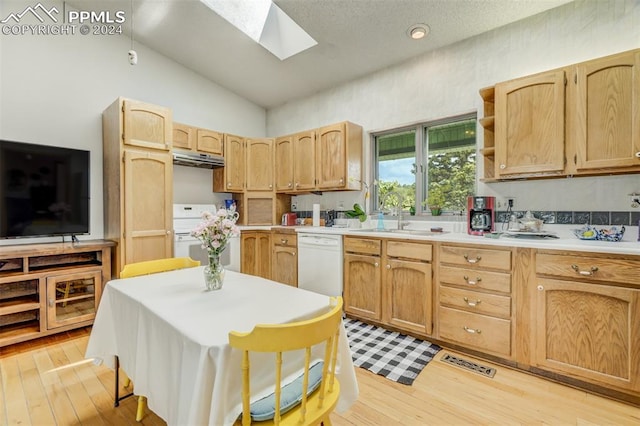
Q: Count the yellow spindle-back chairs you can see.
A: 2